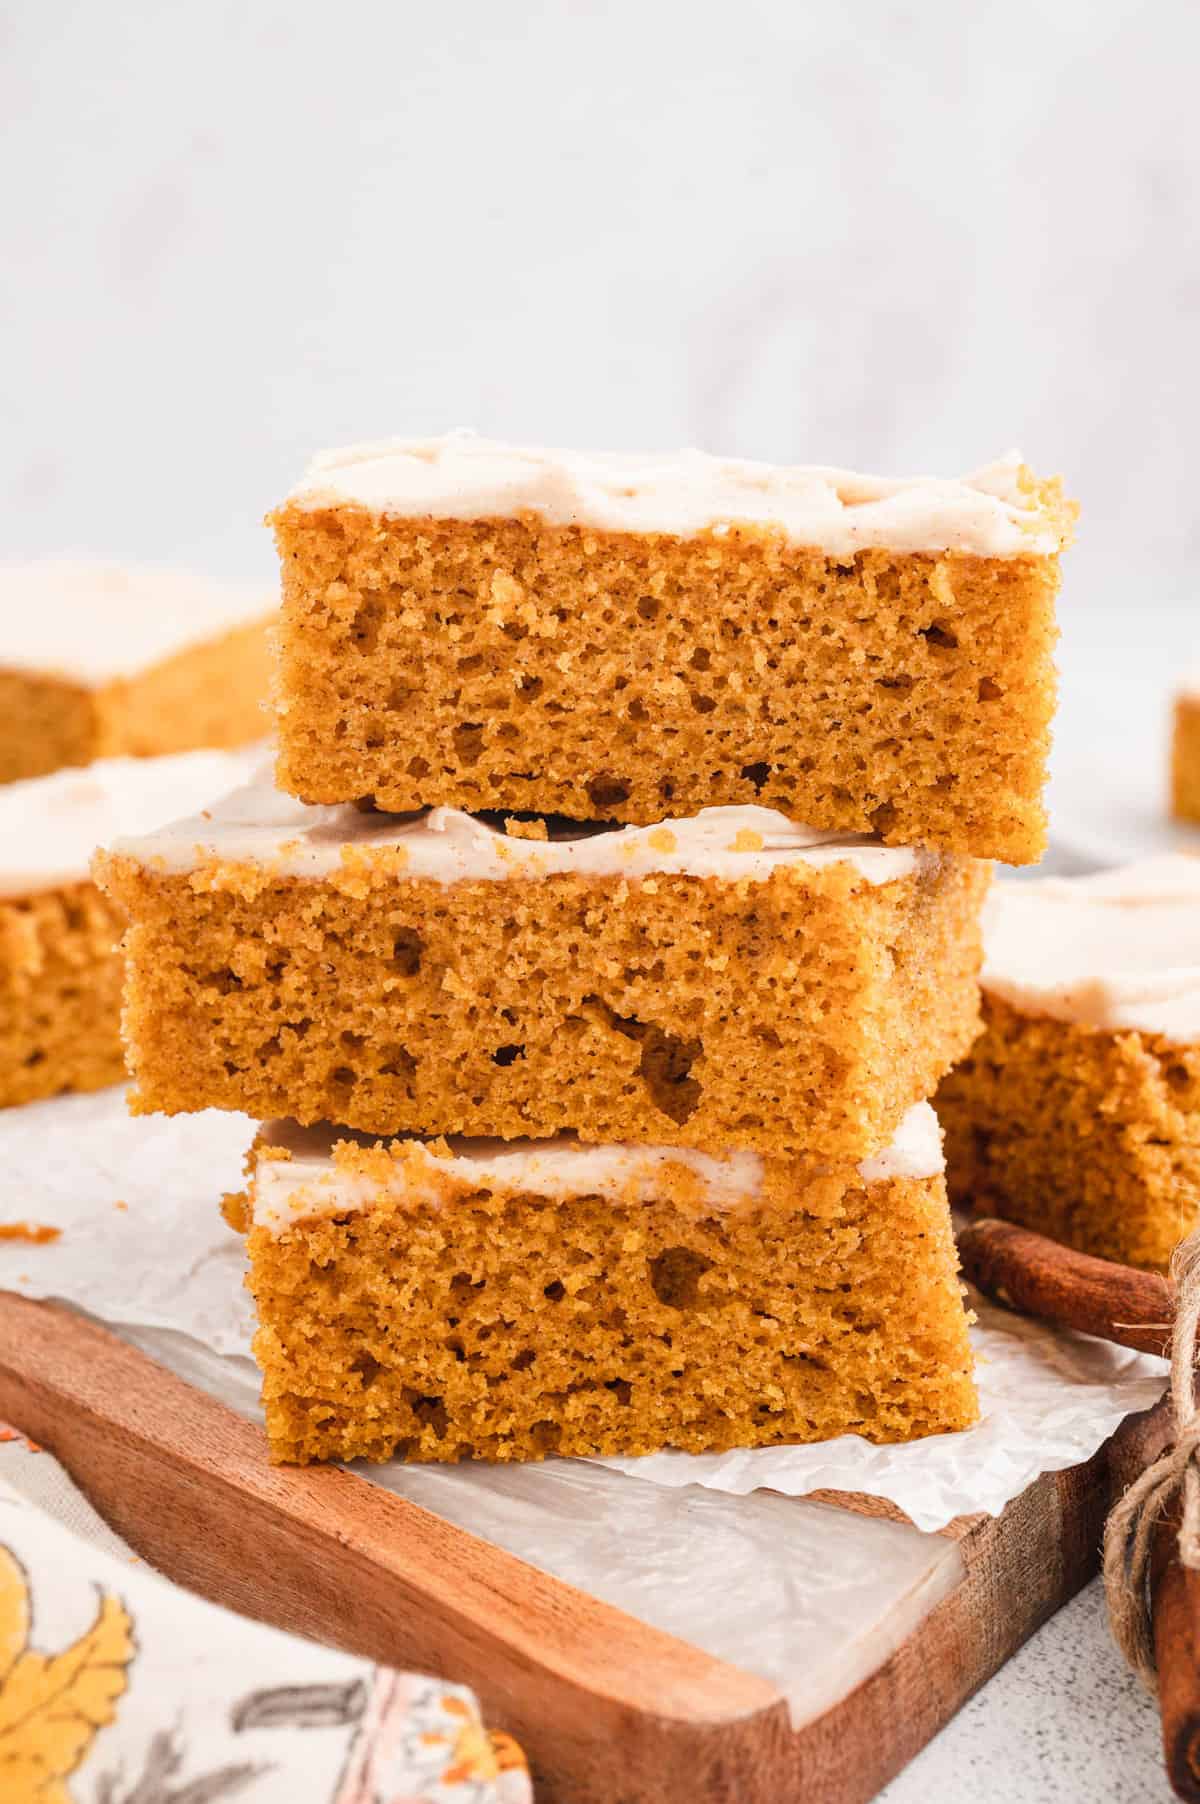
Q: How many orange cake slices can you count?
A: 7